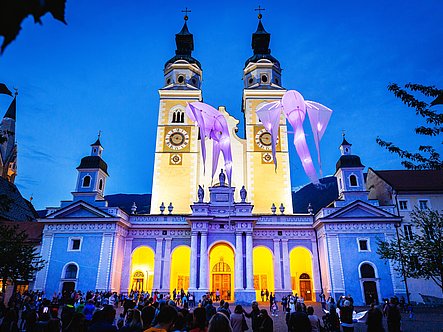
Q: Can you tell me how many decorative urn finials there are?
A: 6